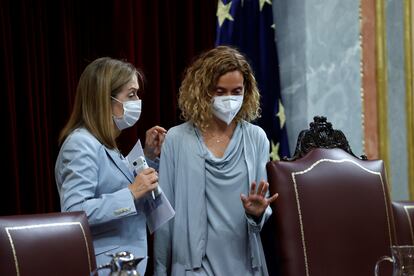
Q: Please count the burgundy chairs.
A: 3